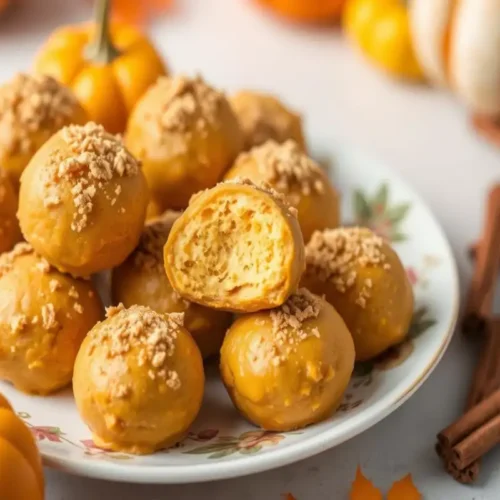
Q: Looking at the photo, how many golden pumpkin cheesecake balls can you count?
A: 12